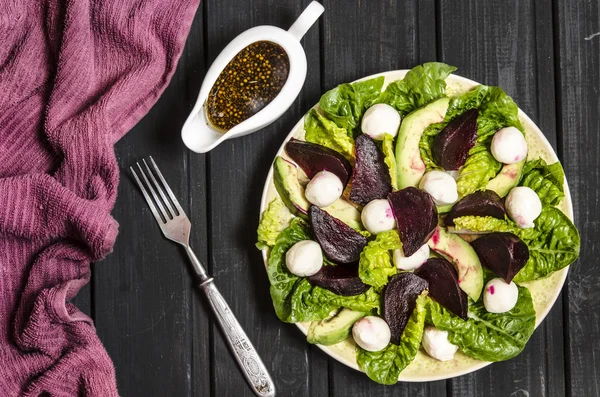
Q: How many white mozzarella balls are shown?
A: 11